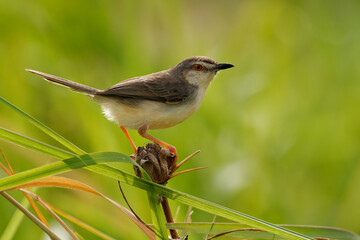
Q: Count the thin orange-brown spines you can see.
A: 2